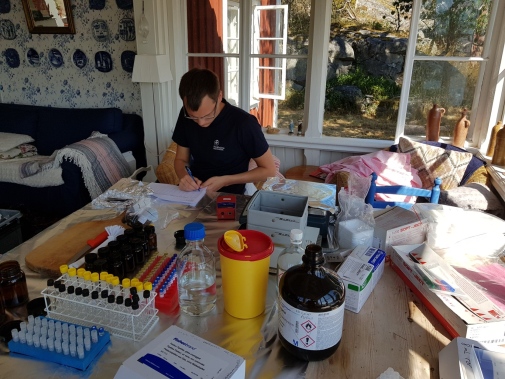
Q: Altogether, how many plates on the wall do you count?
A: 12